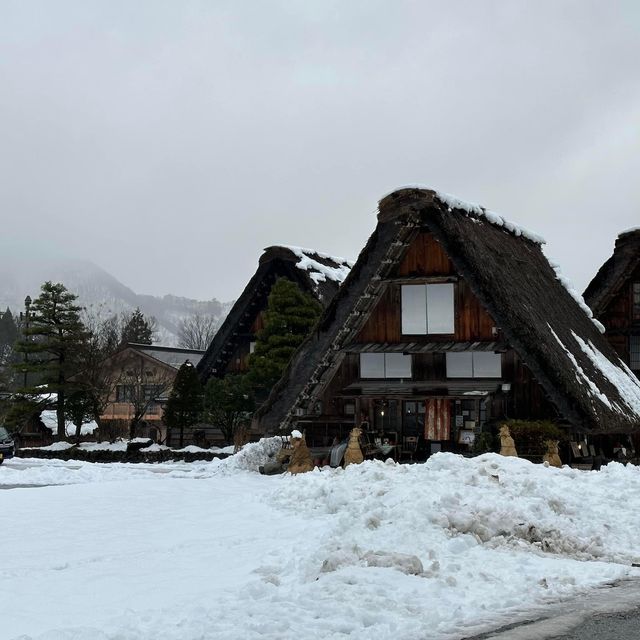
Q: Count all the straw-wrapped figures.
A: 4